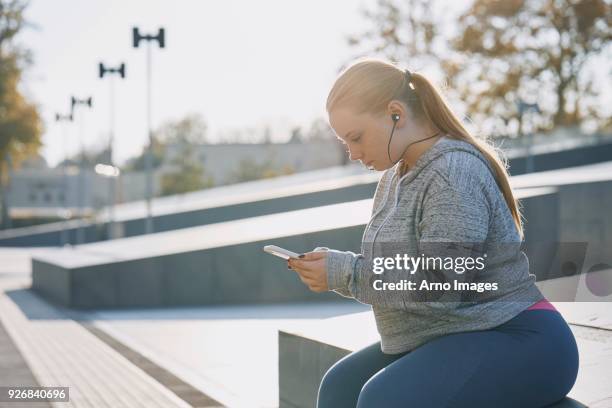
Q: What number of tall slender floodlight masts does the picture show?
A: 4